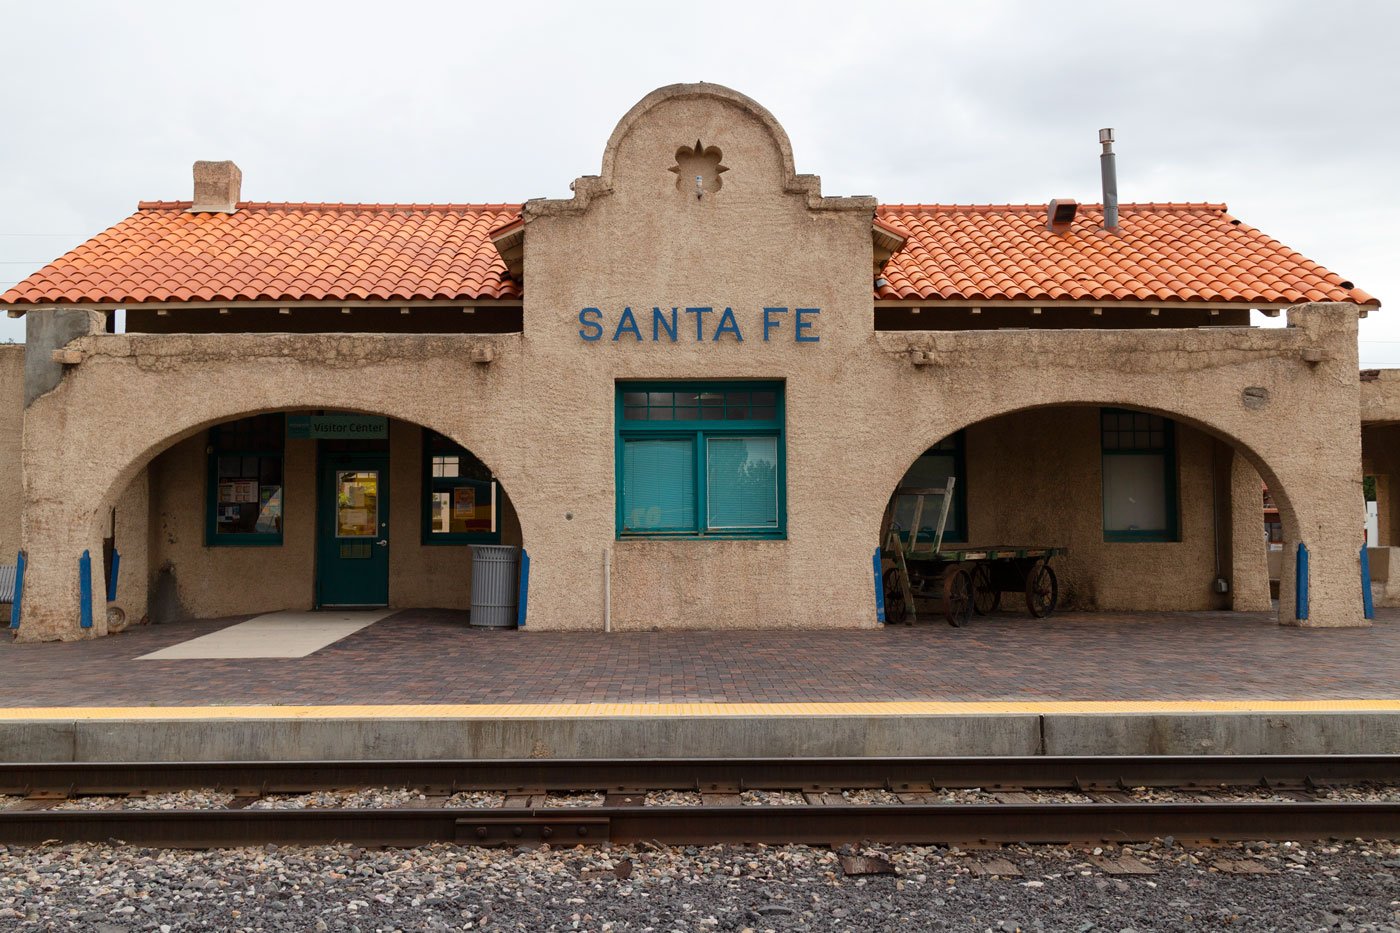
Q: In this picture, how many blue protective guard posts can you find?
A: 7